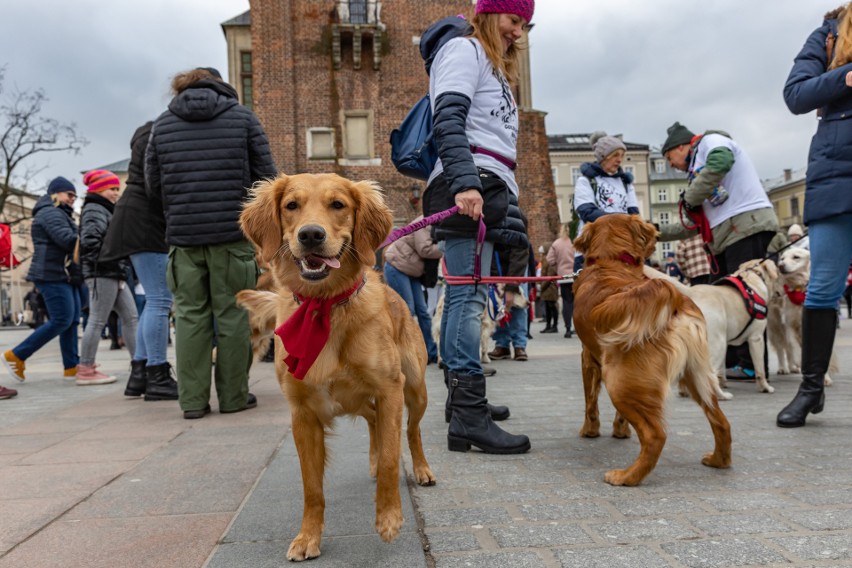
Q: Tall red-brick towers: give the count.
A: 1